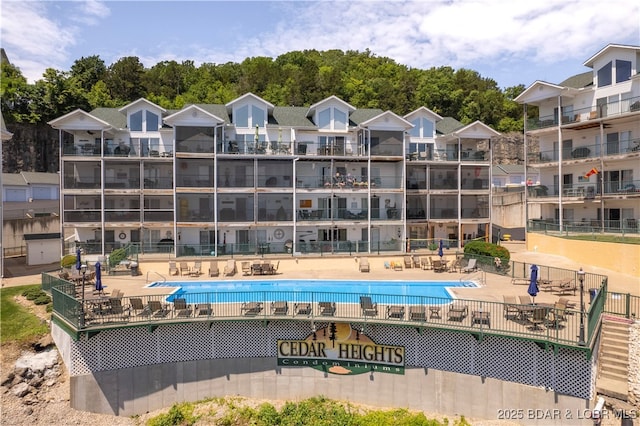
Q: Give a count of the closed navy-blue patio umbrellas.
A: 4